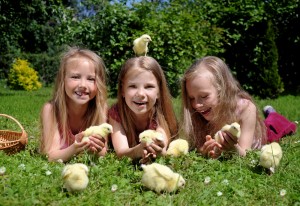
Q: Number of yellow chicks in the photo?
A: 8